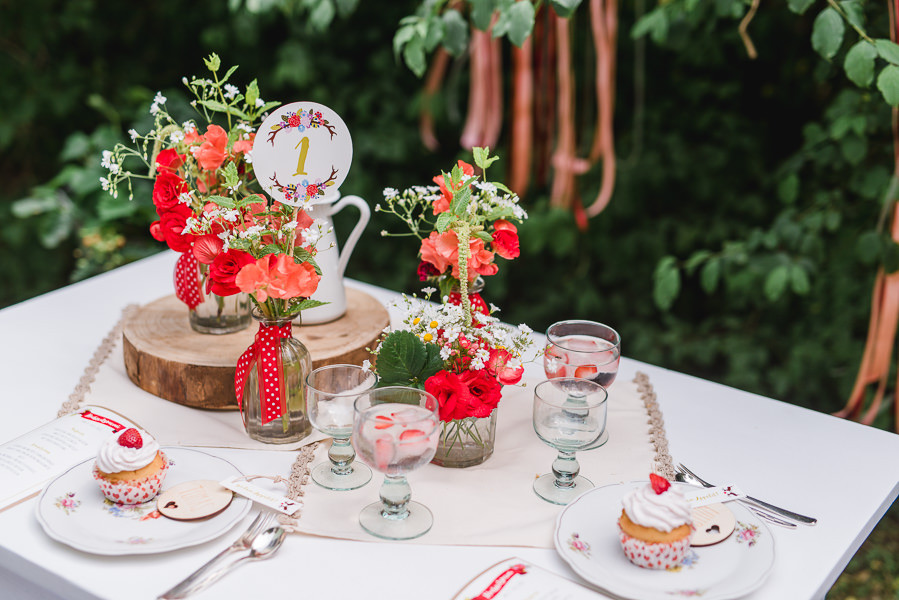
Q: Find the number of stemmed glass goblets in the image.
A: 4